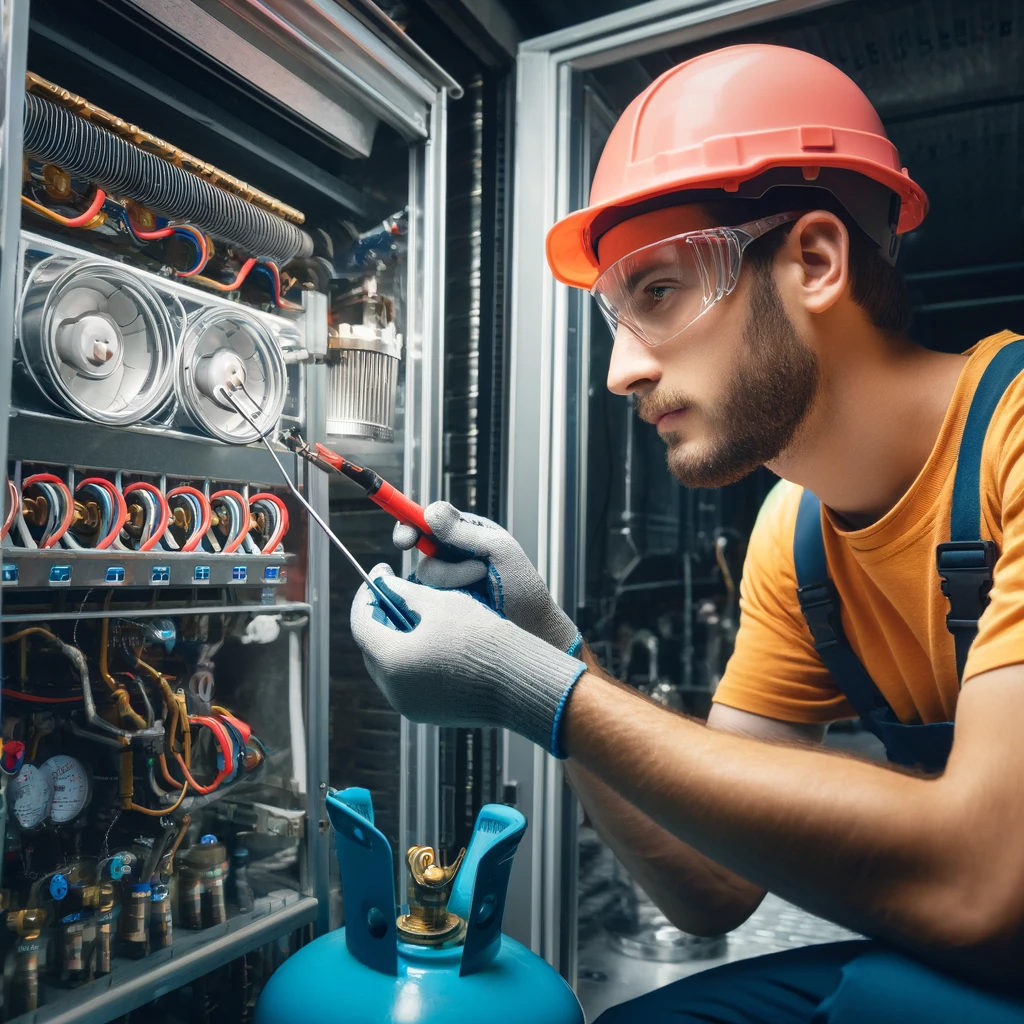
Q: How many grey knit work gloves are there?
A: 2